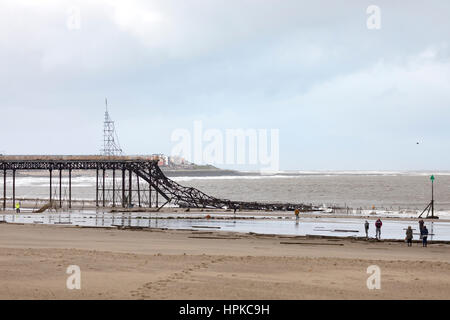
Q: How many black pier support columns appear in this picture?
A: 13